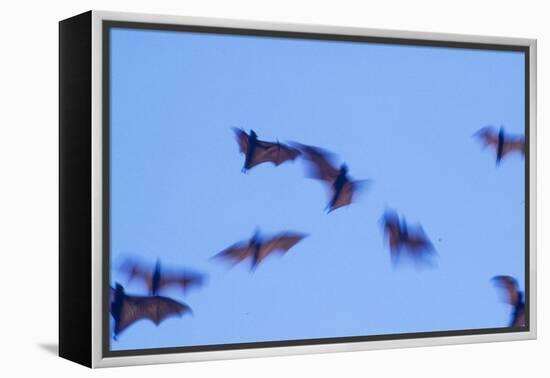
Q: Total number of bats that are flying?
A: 8